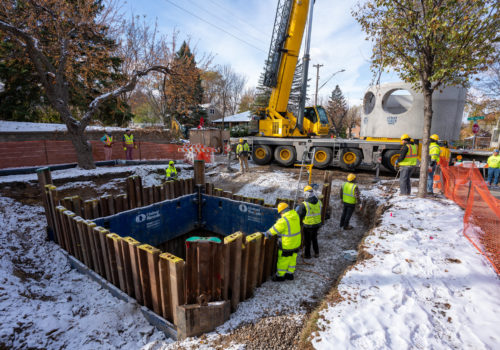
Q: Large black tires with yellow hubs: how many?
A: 5